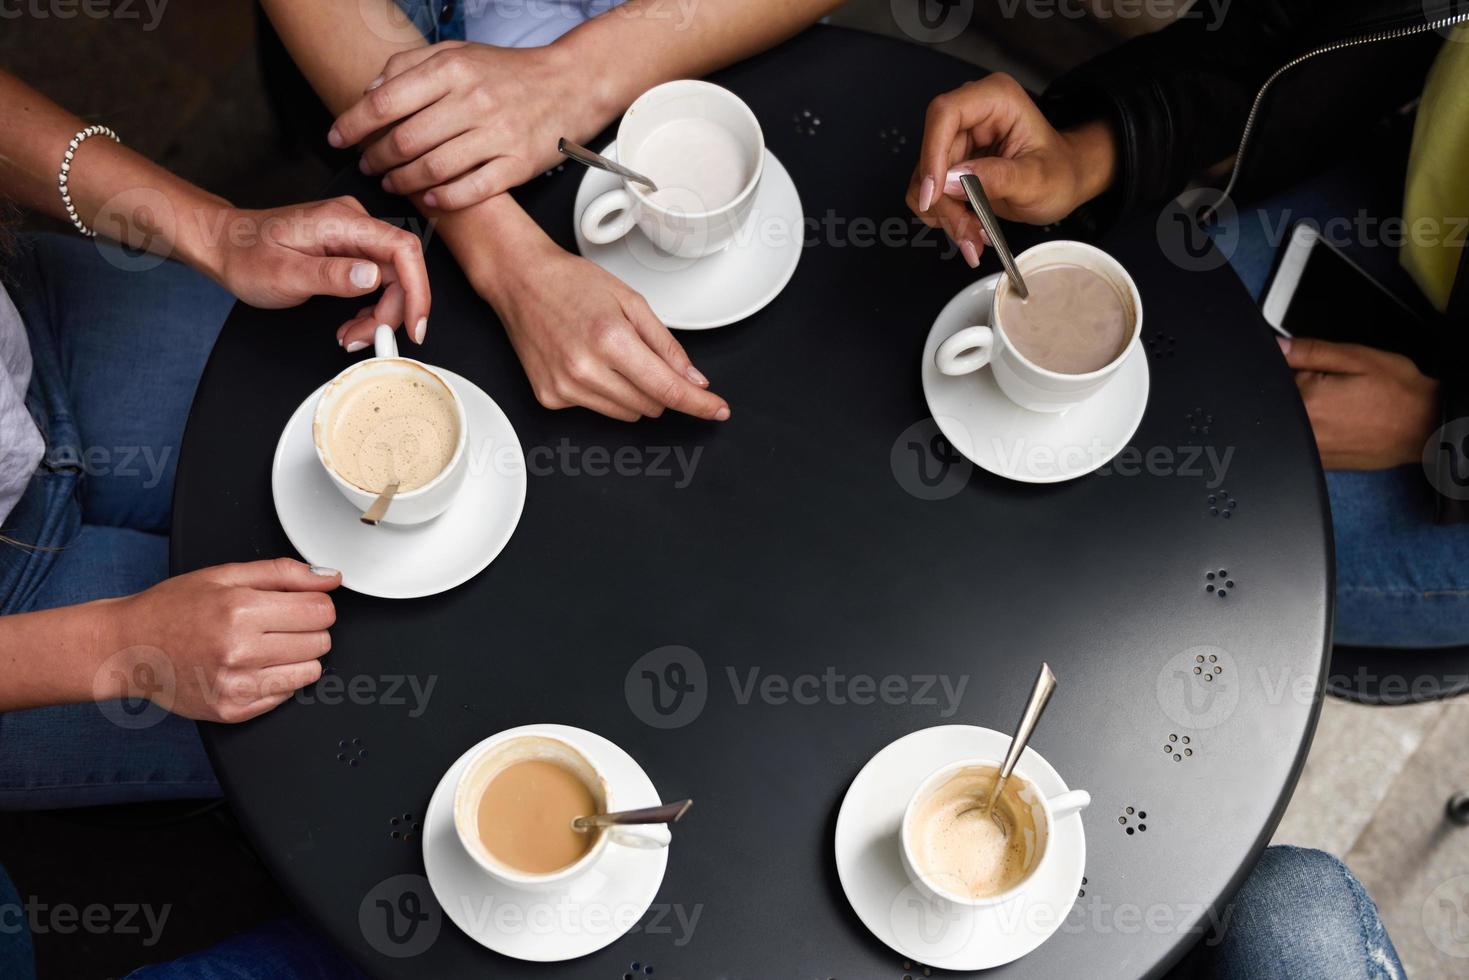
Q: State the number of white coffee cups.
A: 5